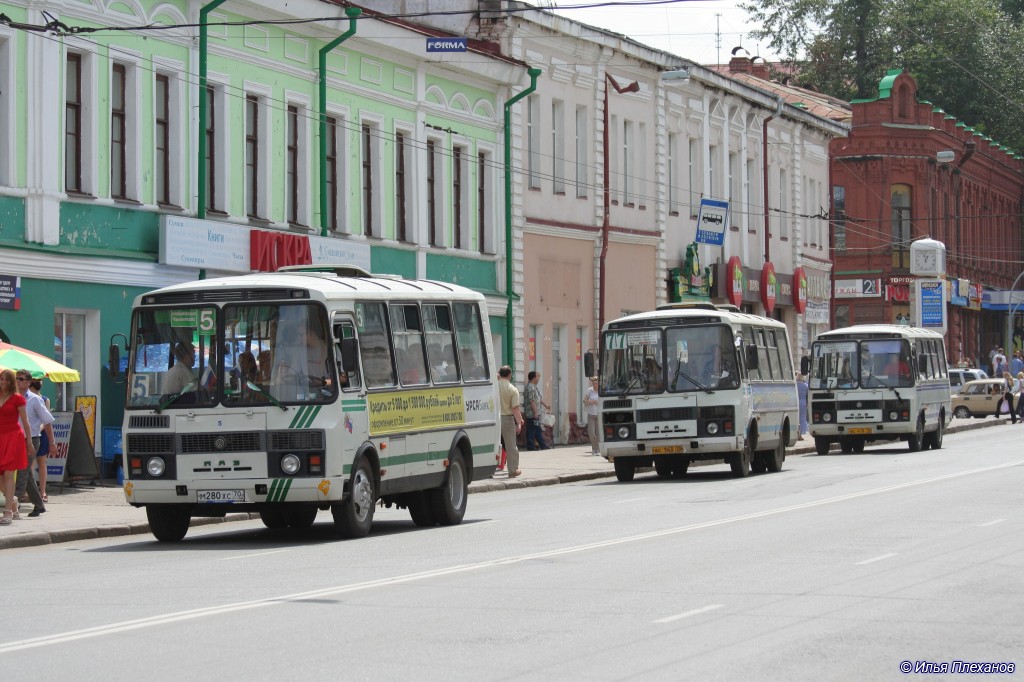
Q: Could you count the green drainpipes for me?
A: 3